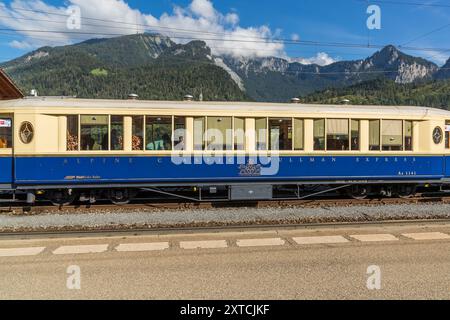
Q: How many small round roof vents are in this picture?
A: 4